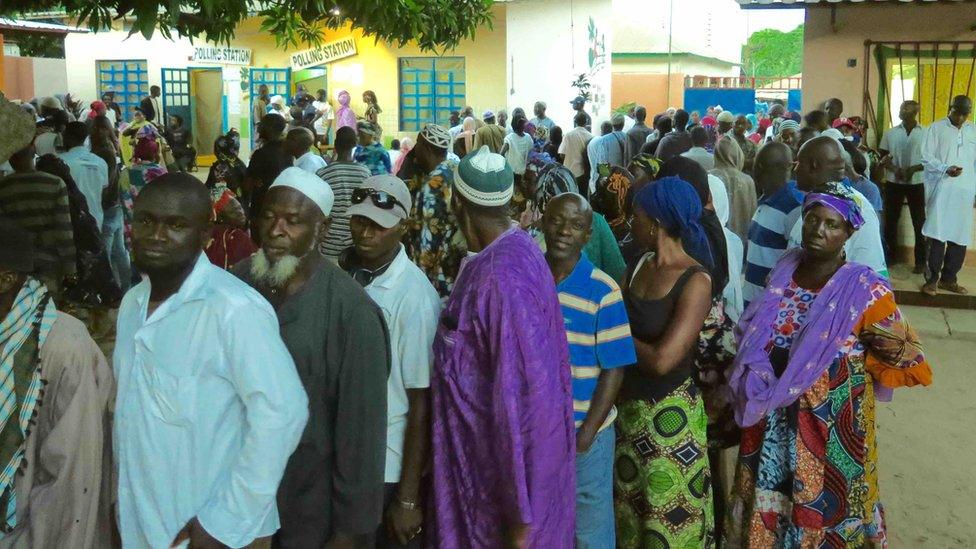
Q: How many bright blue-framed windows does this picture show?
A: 2